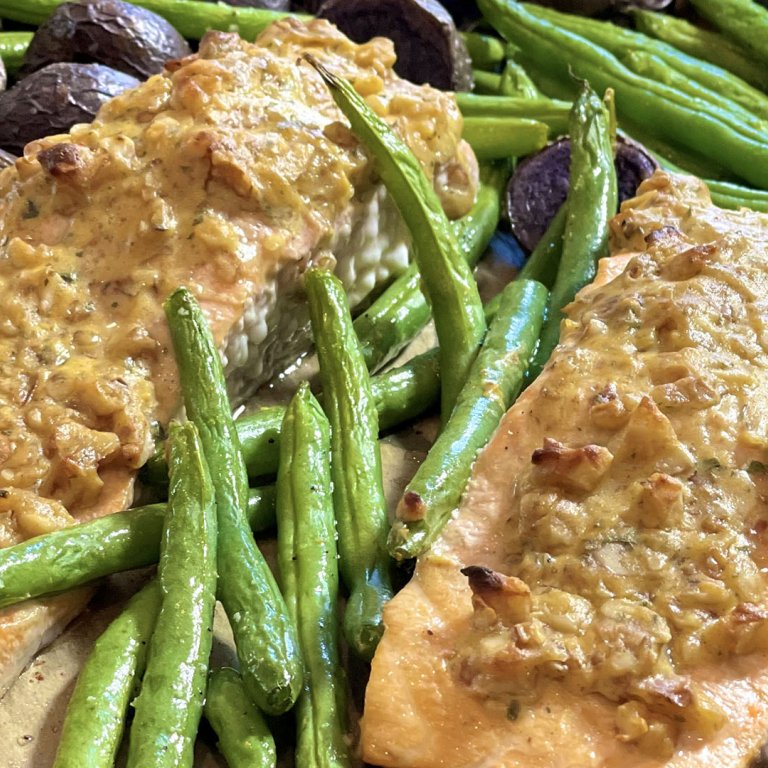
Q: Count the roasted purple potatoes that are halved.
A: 2